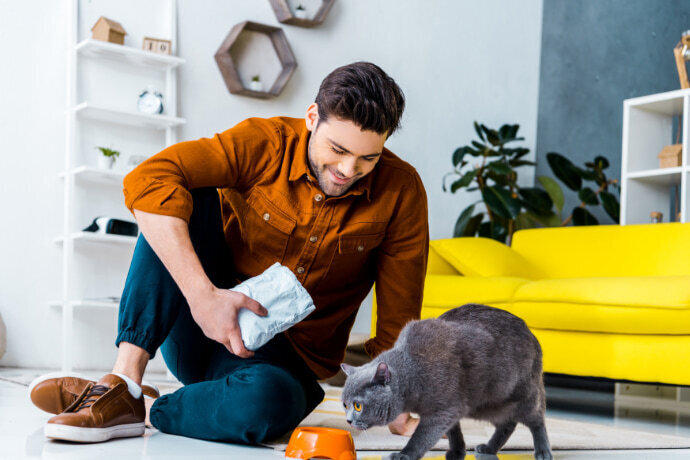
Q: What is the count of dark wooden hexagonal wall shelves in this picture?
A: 2